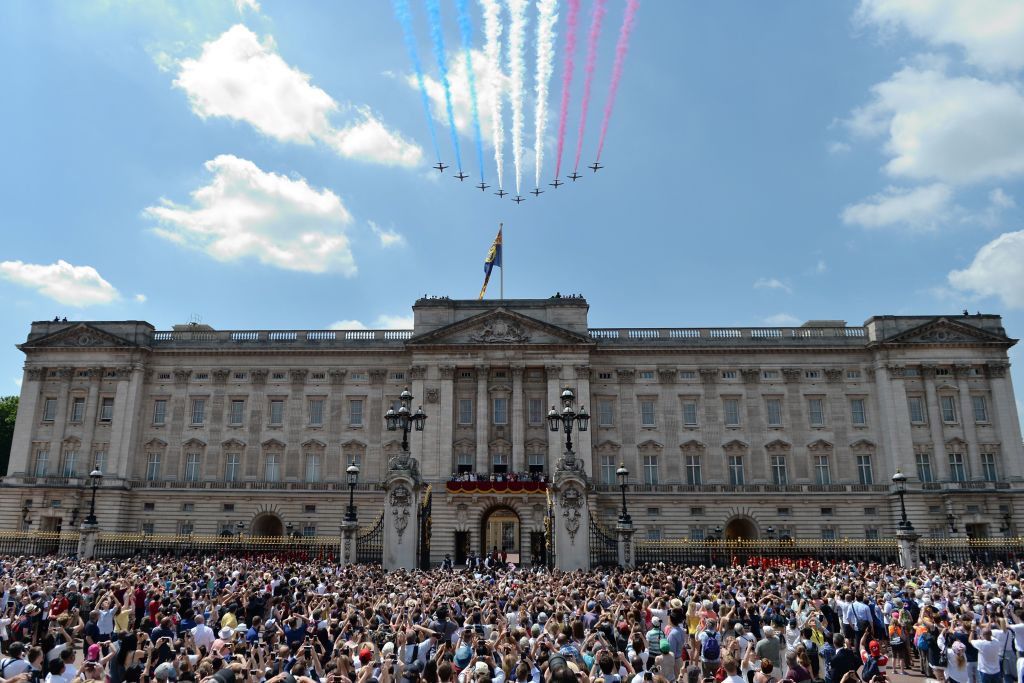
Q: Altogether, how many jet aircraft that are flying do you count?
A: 9